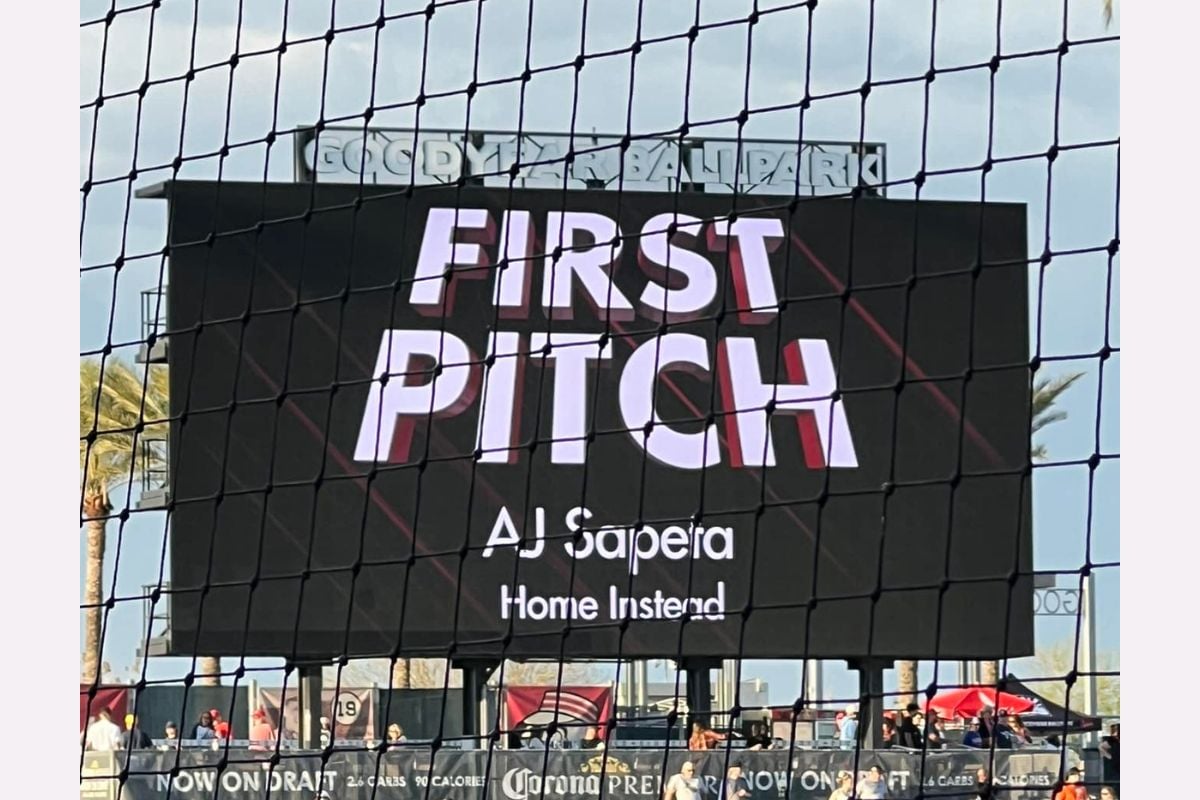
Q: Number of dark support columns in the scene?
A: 4